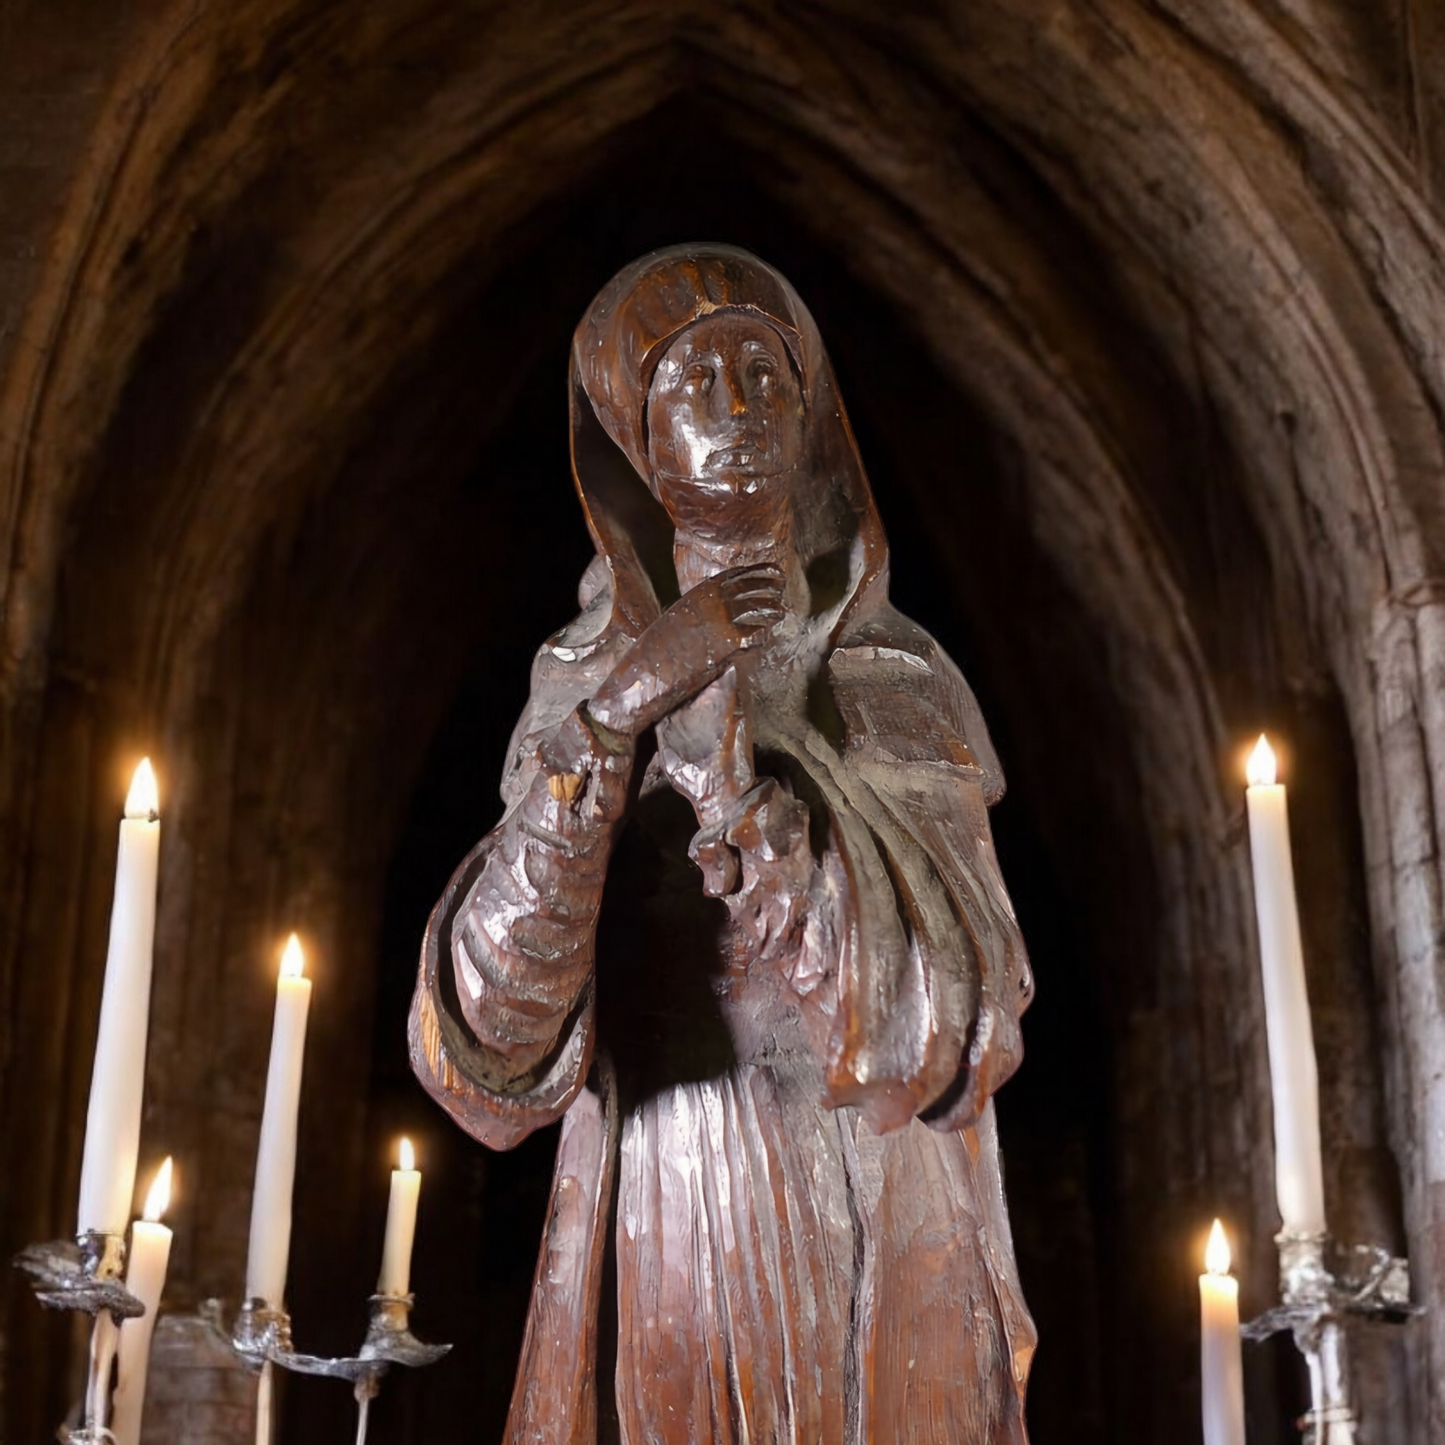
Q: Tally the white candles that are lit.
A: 6